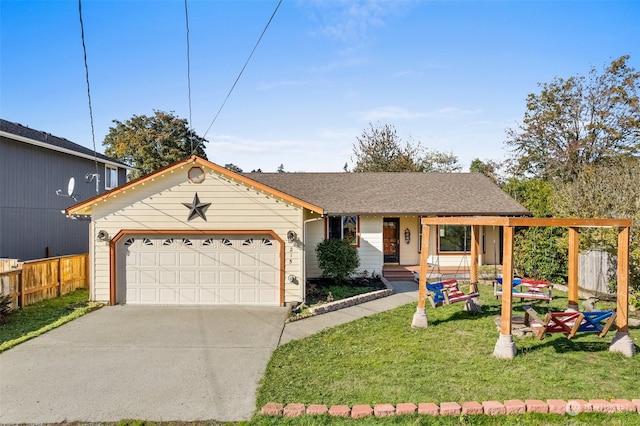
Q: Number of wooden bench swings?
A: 3